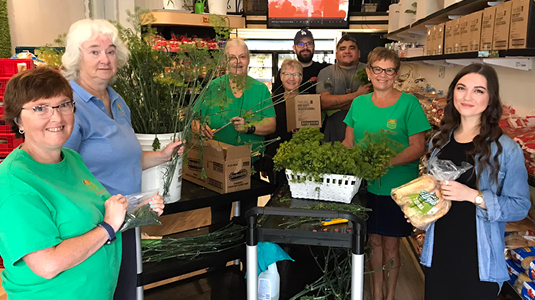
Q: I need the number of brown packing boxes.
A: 12